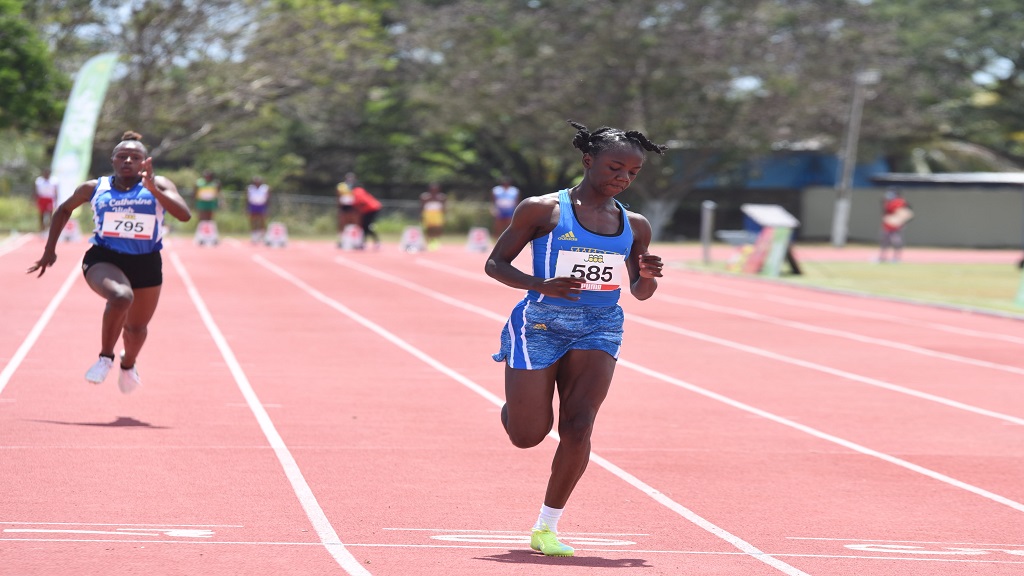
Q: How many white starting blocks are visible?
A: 6